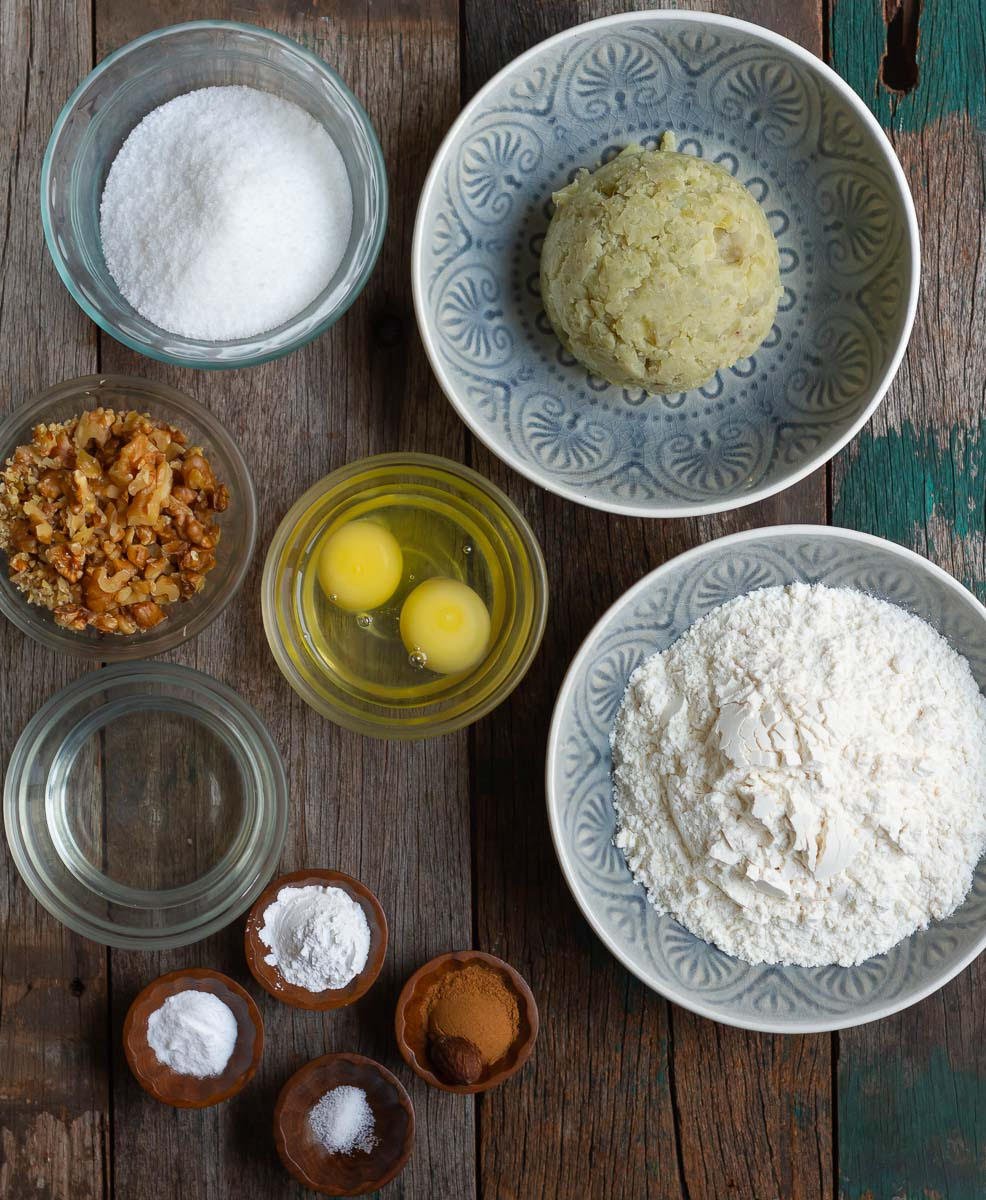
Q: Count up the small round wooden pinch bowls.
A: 4